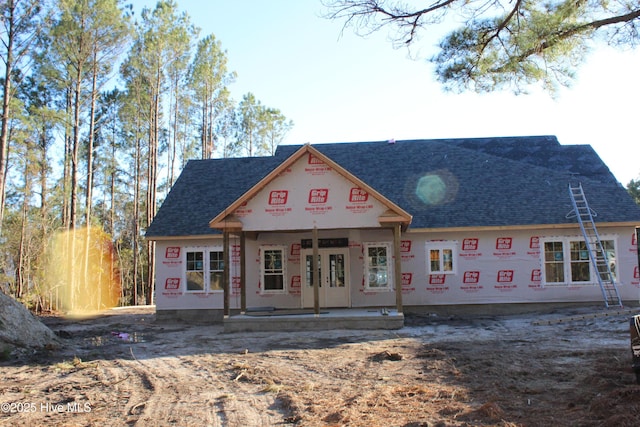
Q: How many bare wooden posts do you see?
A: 4